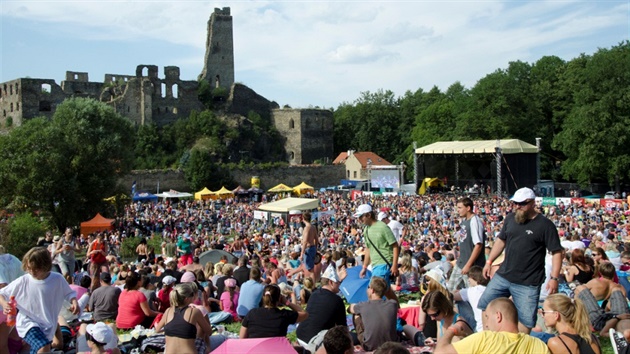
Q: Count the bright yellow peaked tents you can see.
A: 4